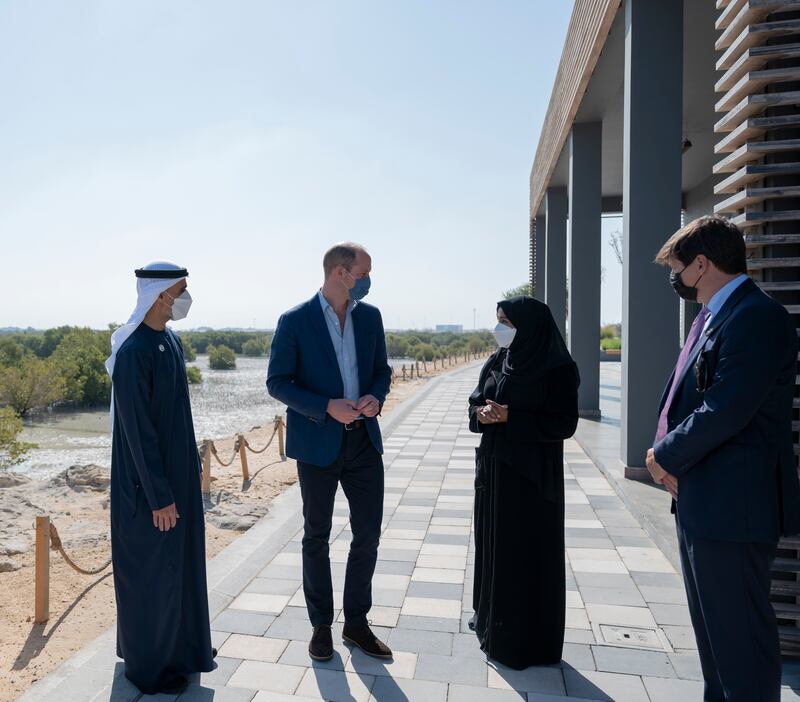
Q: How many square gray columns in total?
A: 4